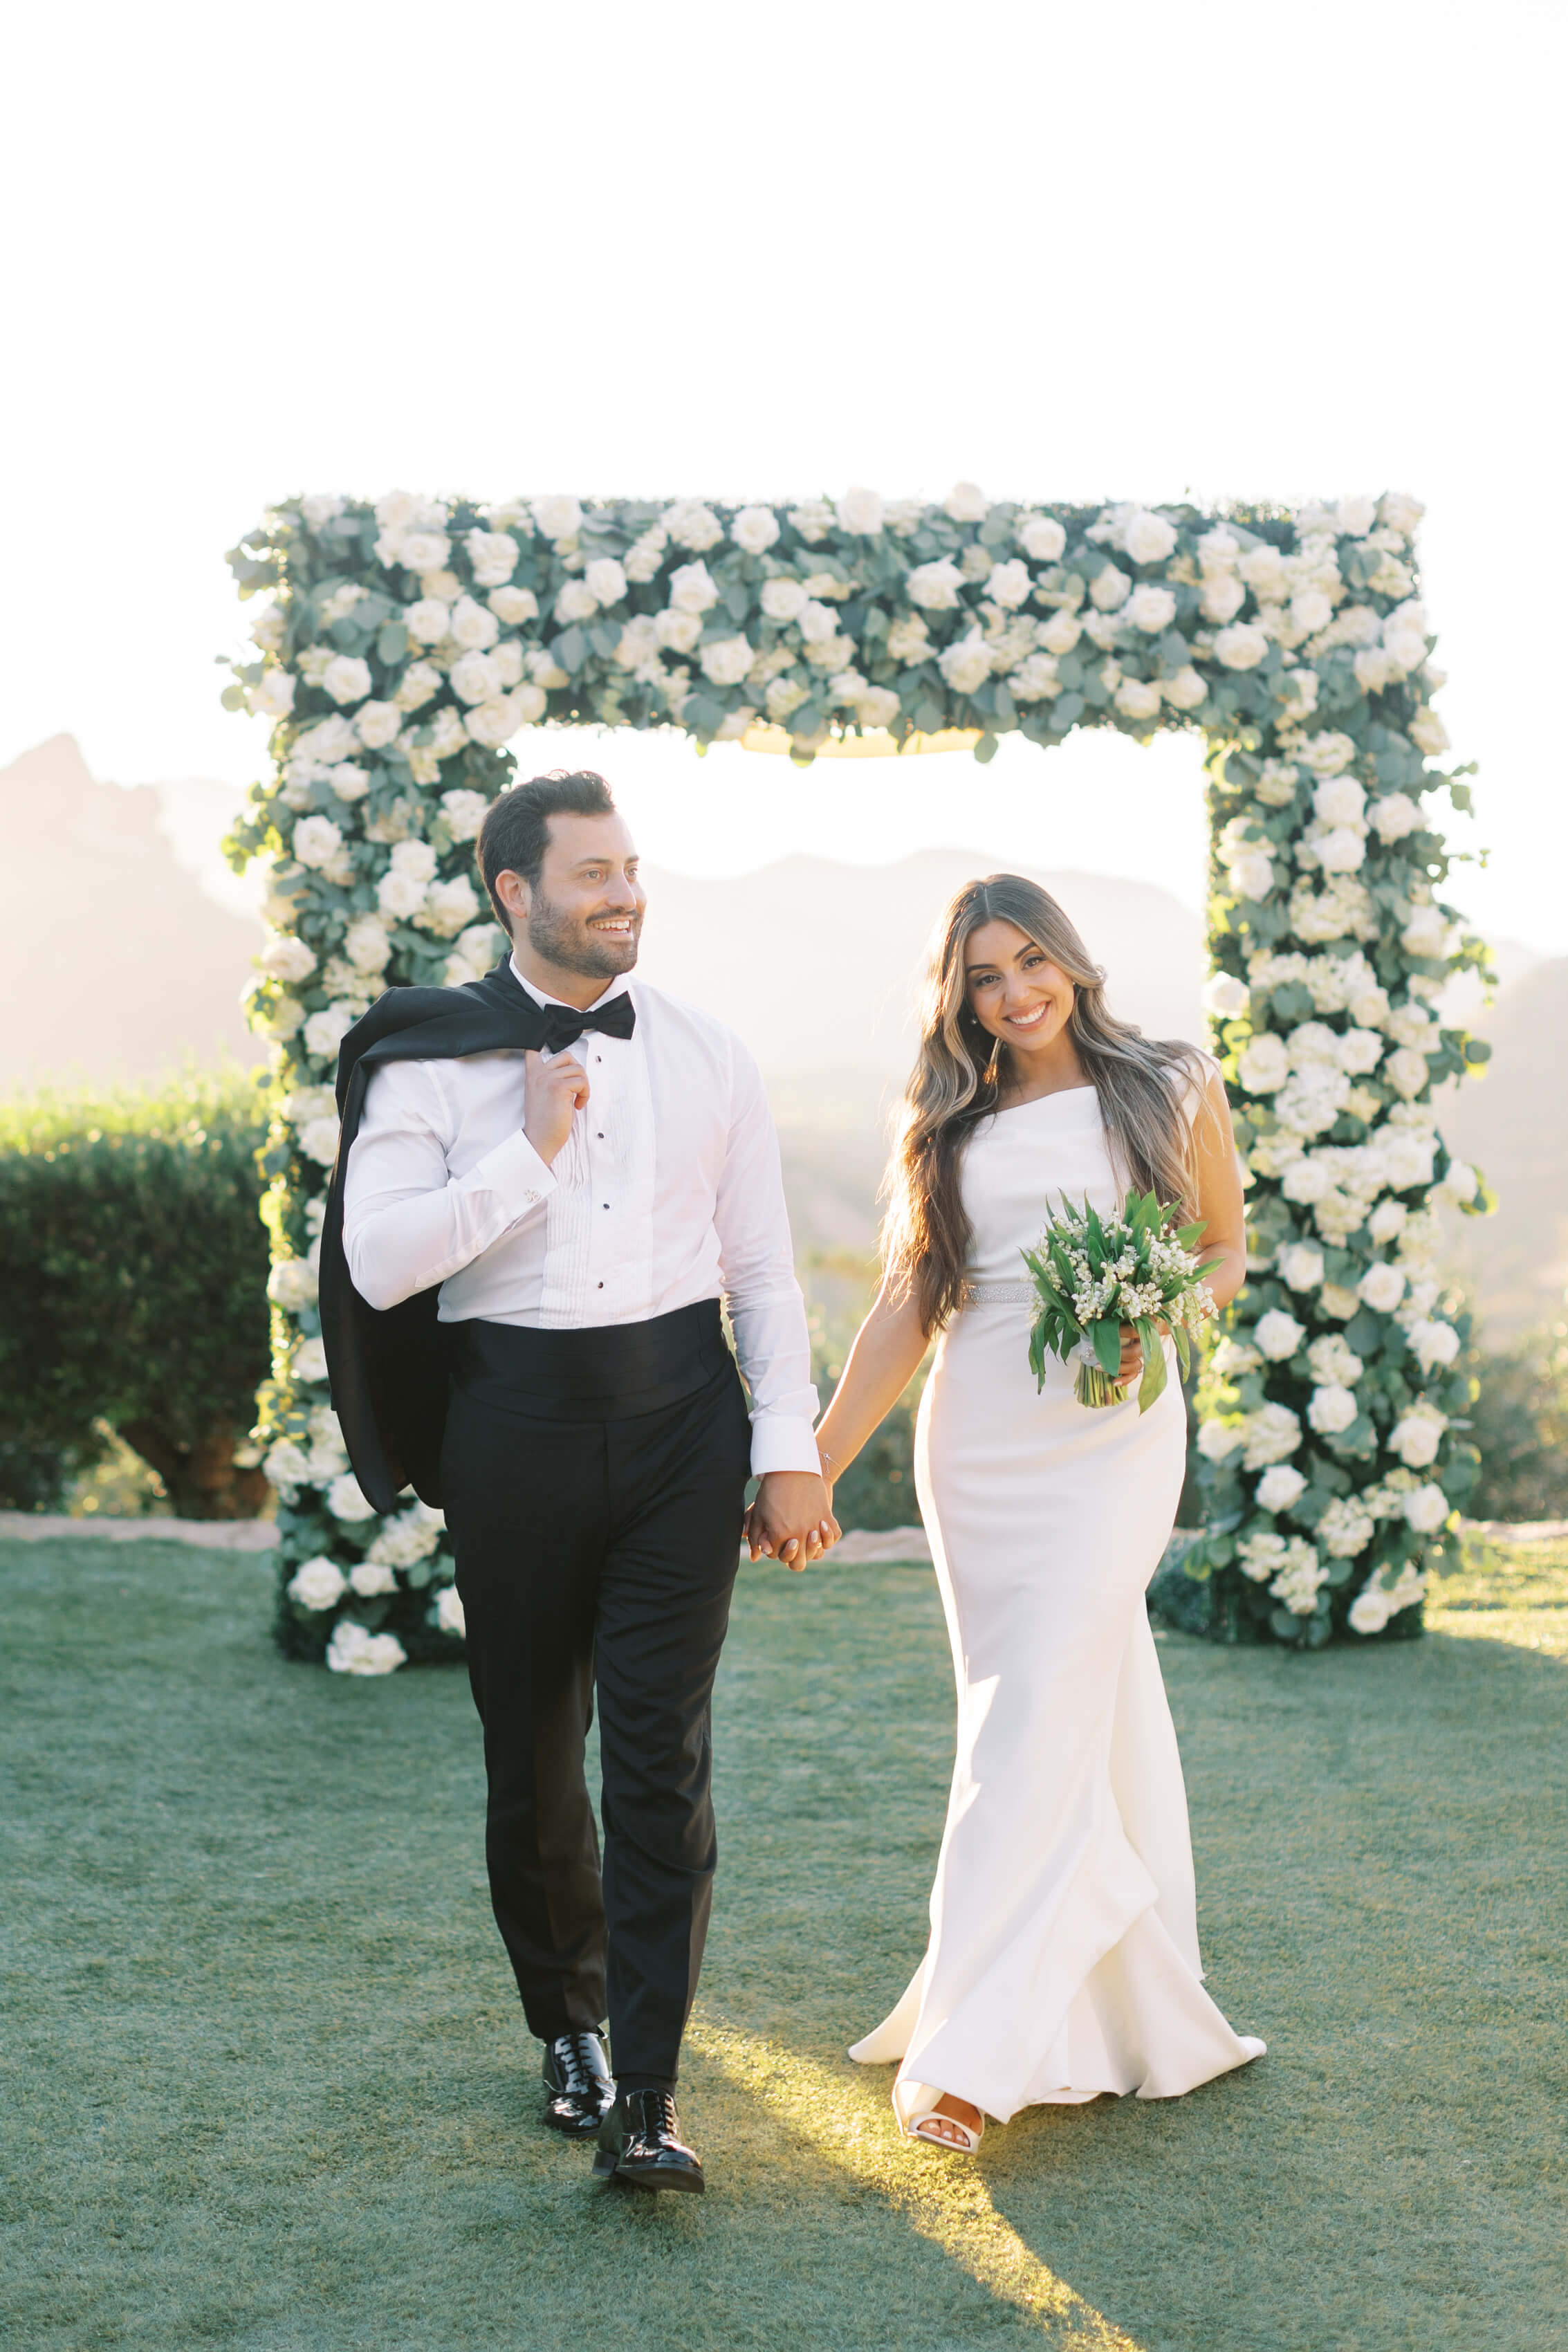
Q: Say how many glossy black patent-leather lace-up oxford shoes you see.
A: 2